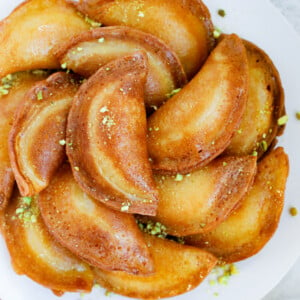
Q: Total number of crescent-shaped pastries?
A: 13